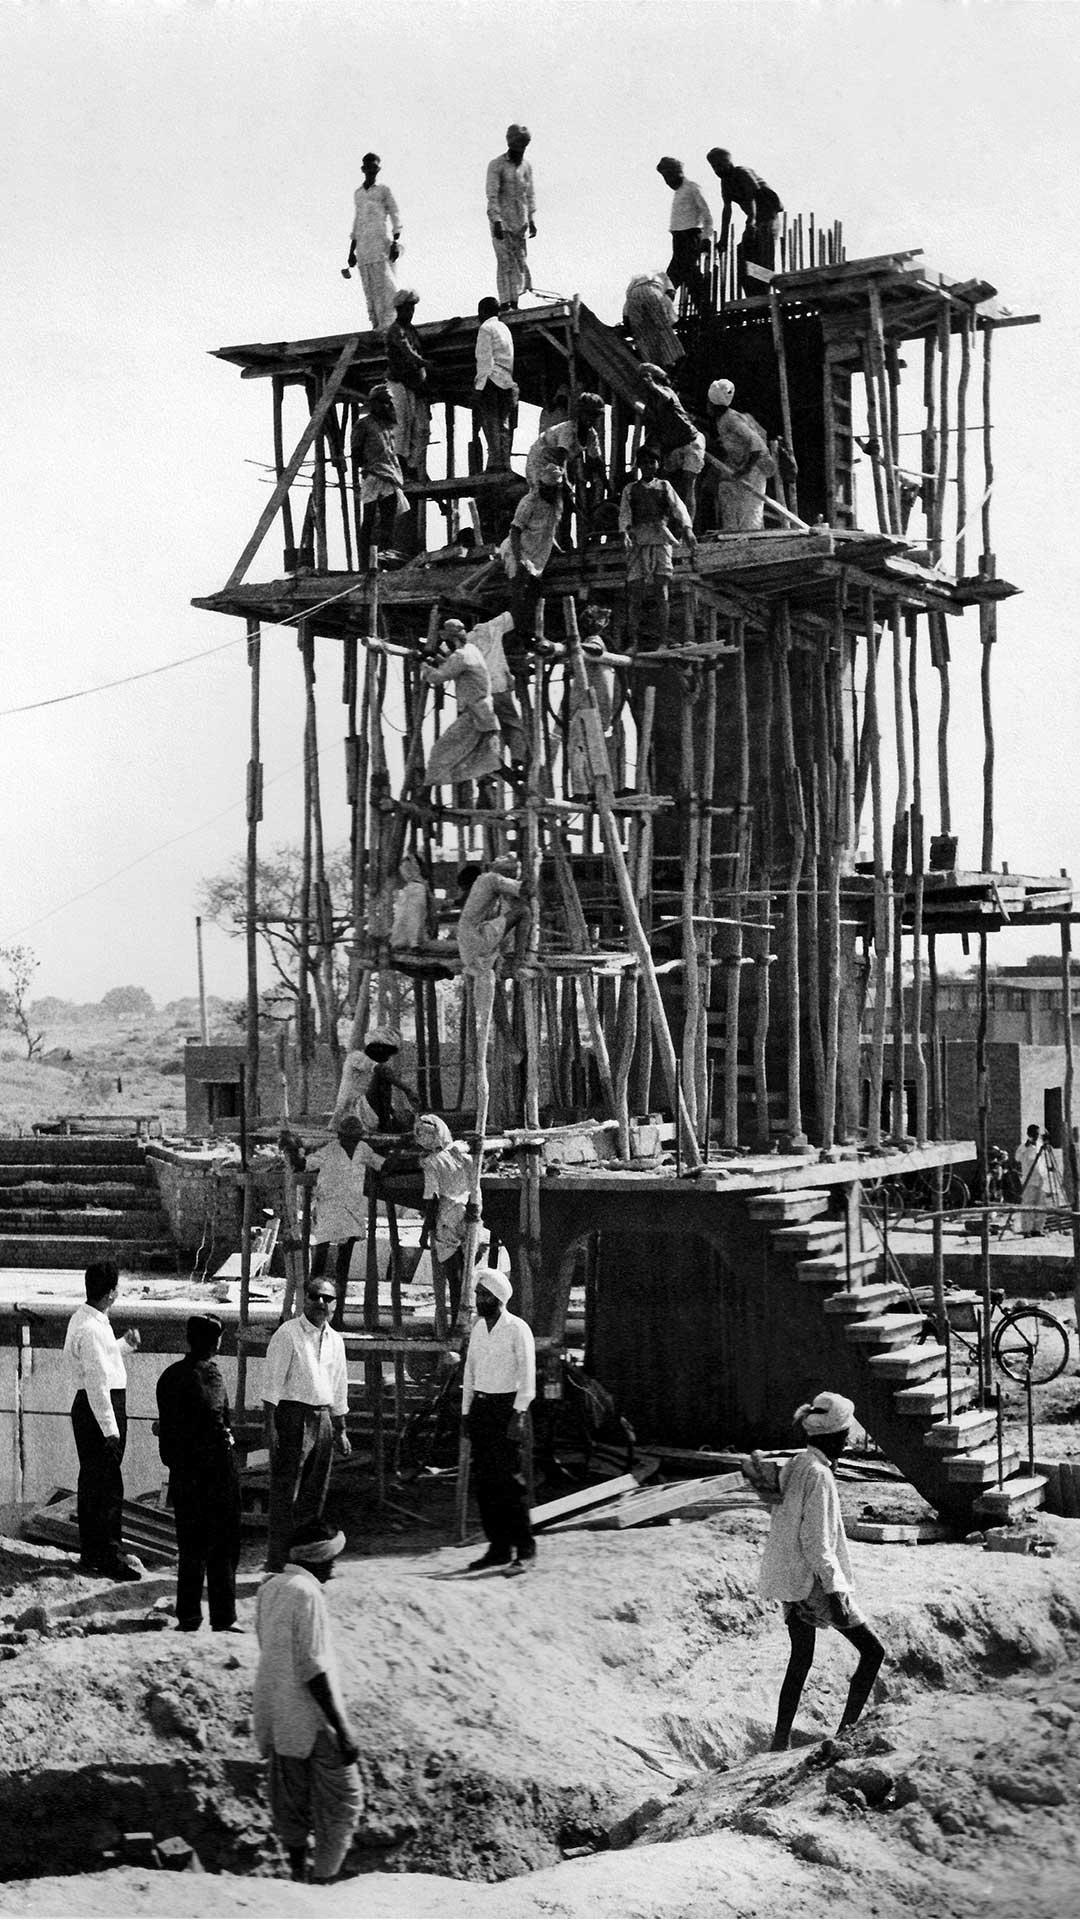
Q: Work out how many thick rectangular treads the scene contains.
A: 10